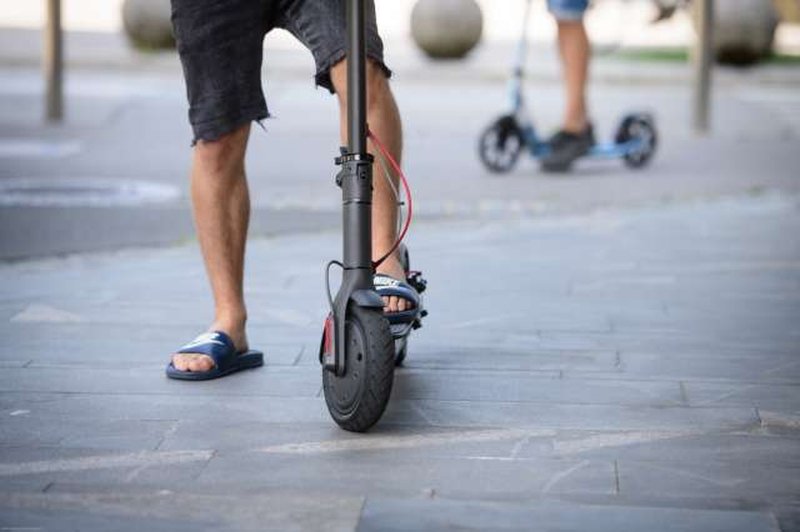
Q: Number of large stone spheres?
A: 3